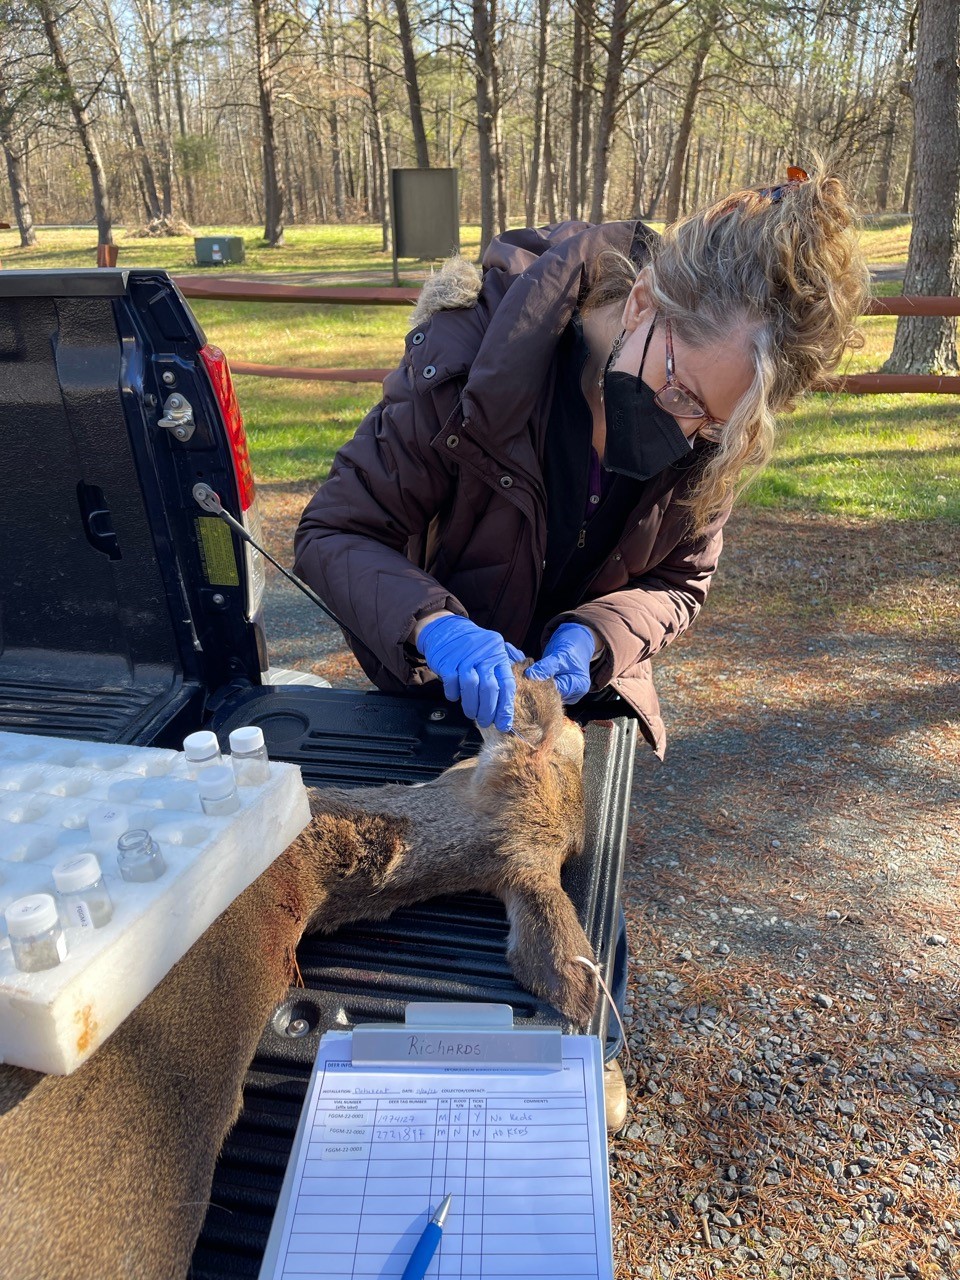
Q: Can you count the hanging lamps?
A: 0